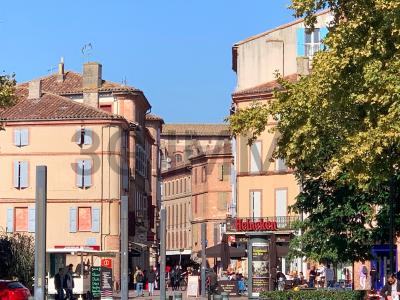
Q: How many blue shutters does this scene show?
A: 14